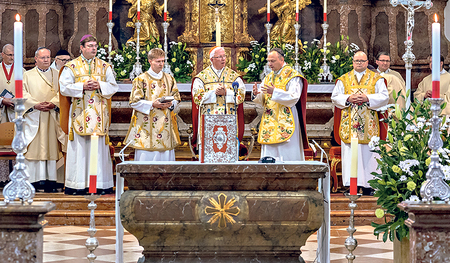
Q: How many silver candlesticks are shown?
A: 10